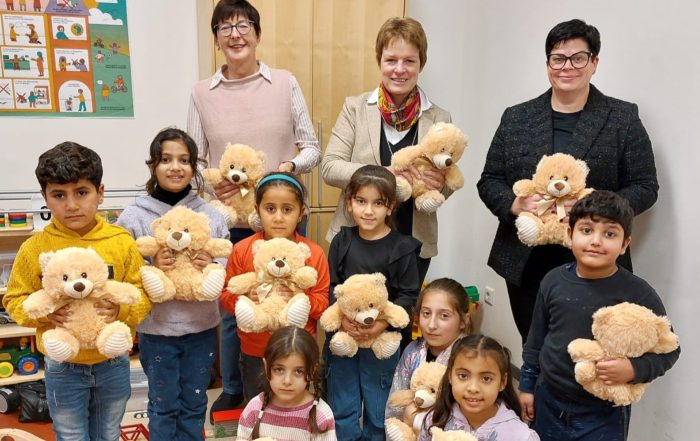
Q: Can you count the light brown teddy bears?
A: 11